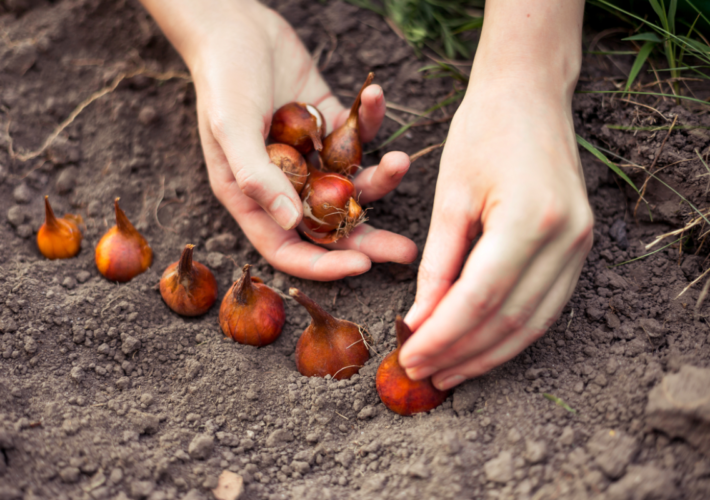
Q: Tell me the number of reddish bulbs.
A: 10